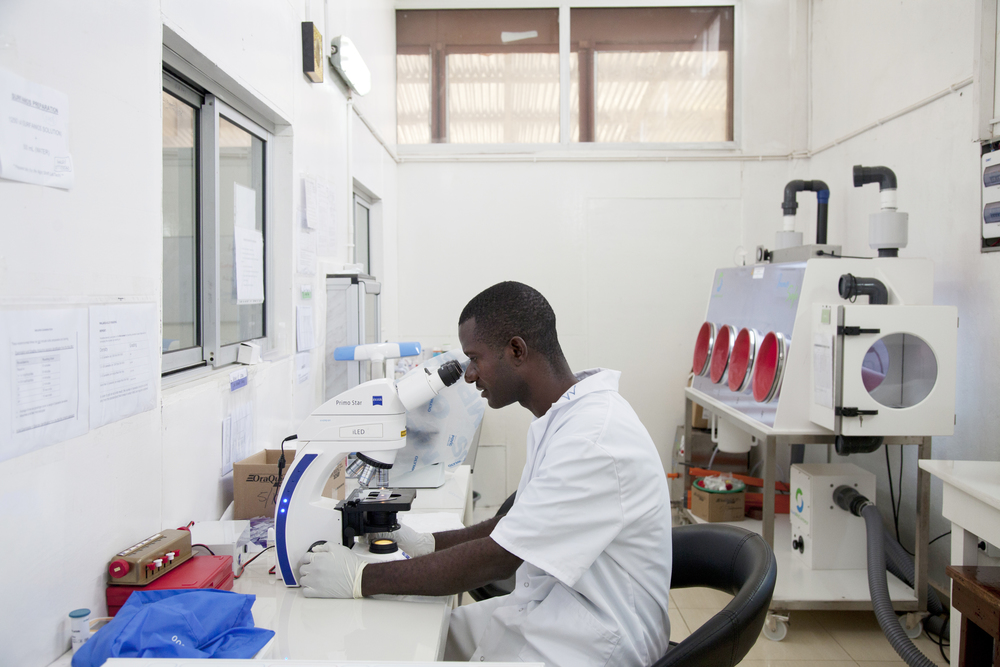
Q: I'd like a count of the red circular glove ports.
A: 4